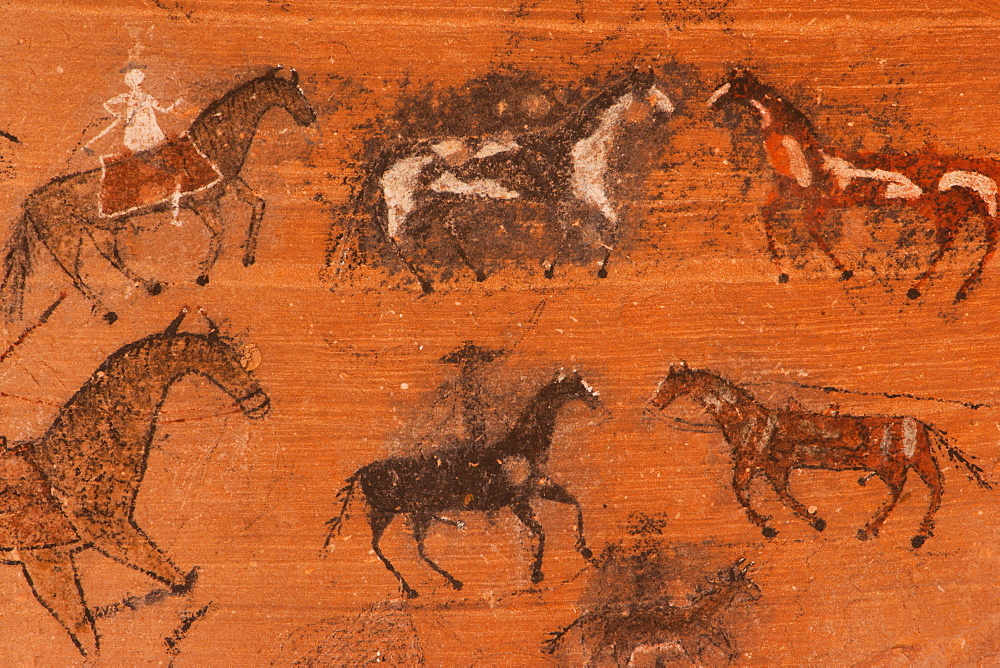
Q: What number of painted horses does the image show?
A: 7